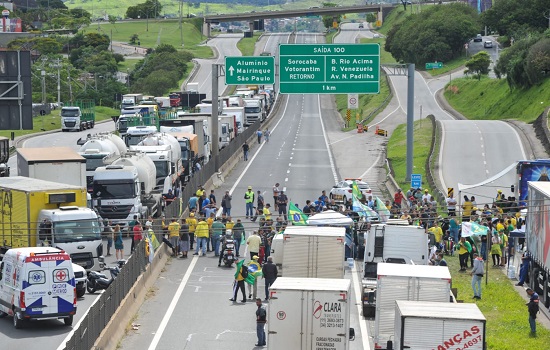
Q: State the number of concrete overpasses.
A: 1